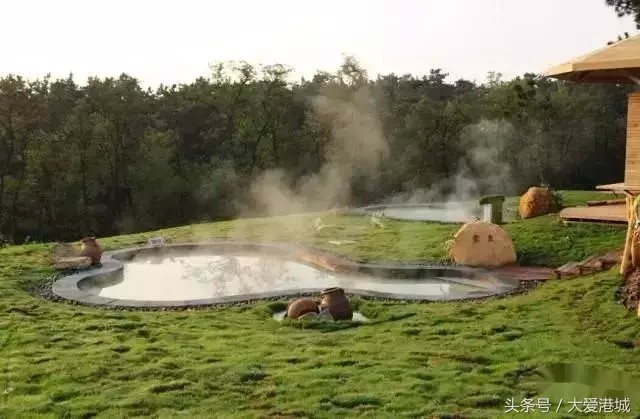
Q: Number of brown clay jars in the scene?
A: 3